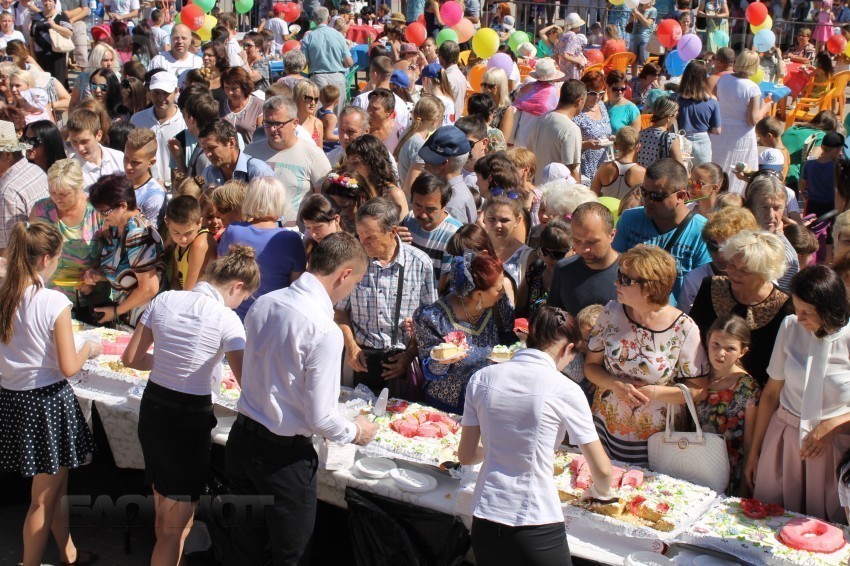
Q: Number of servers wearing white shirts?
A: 4